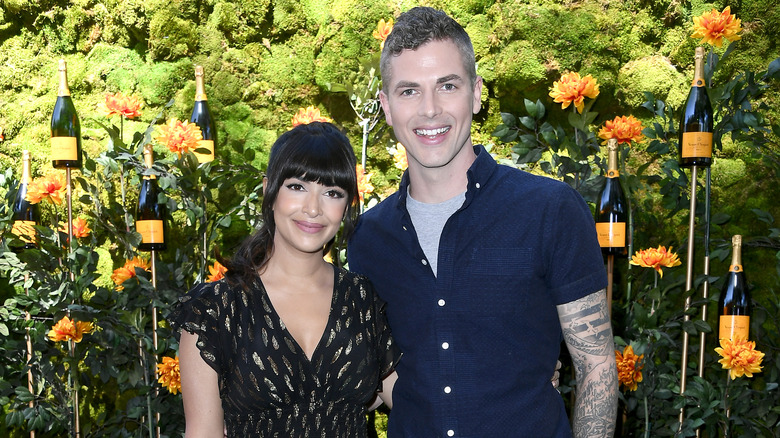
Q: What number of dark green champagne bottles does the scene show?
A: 7